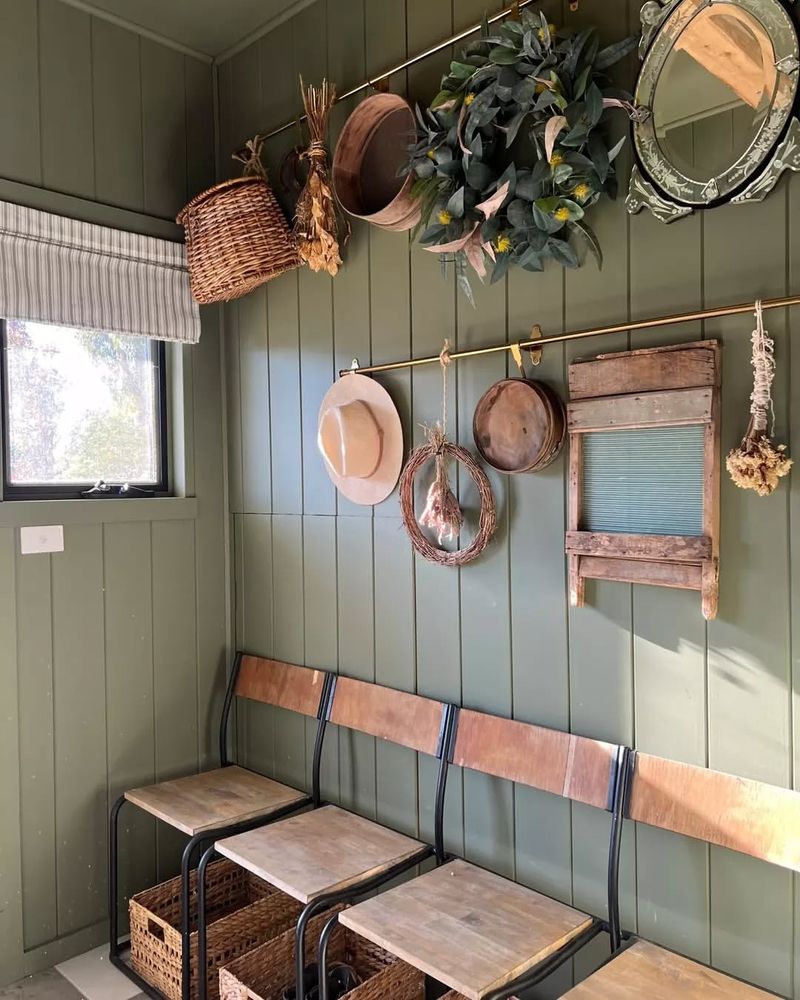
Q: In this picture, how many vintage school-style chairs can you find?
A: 4